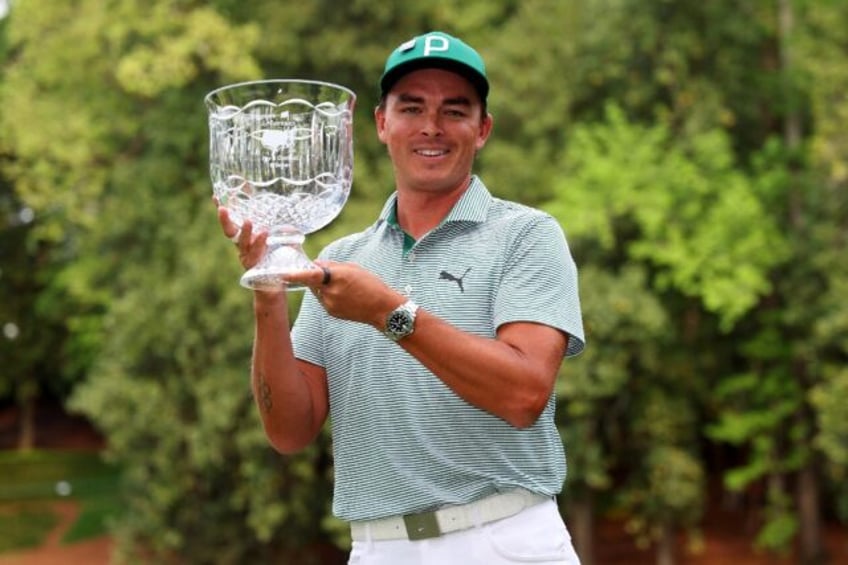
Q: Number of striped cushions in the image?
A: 0